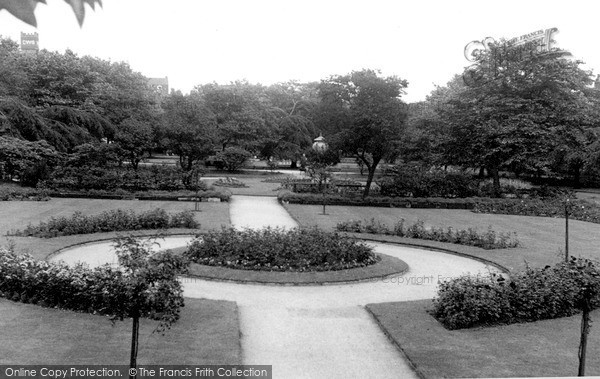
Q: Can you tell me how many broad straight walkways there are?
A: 2